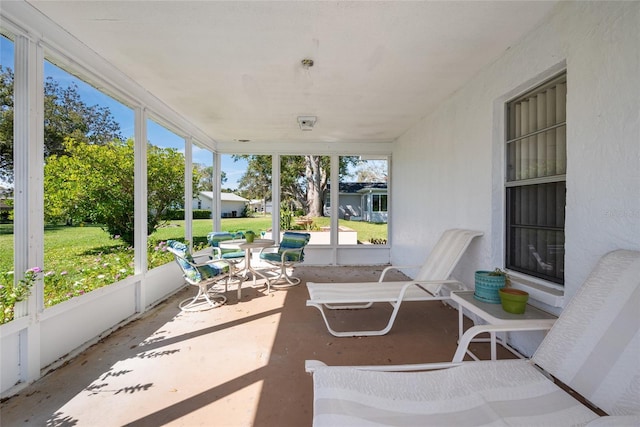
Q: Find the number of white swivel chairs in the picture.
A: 3